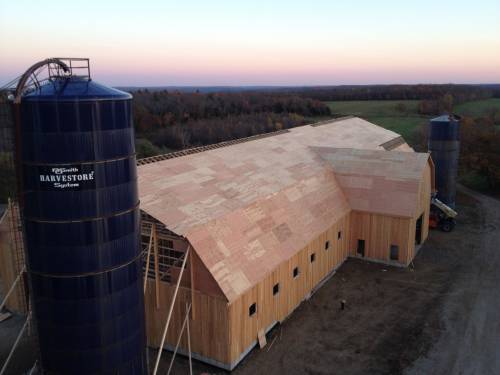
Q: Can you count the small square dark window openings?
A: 6